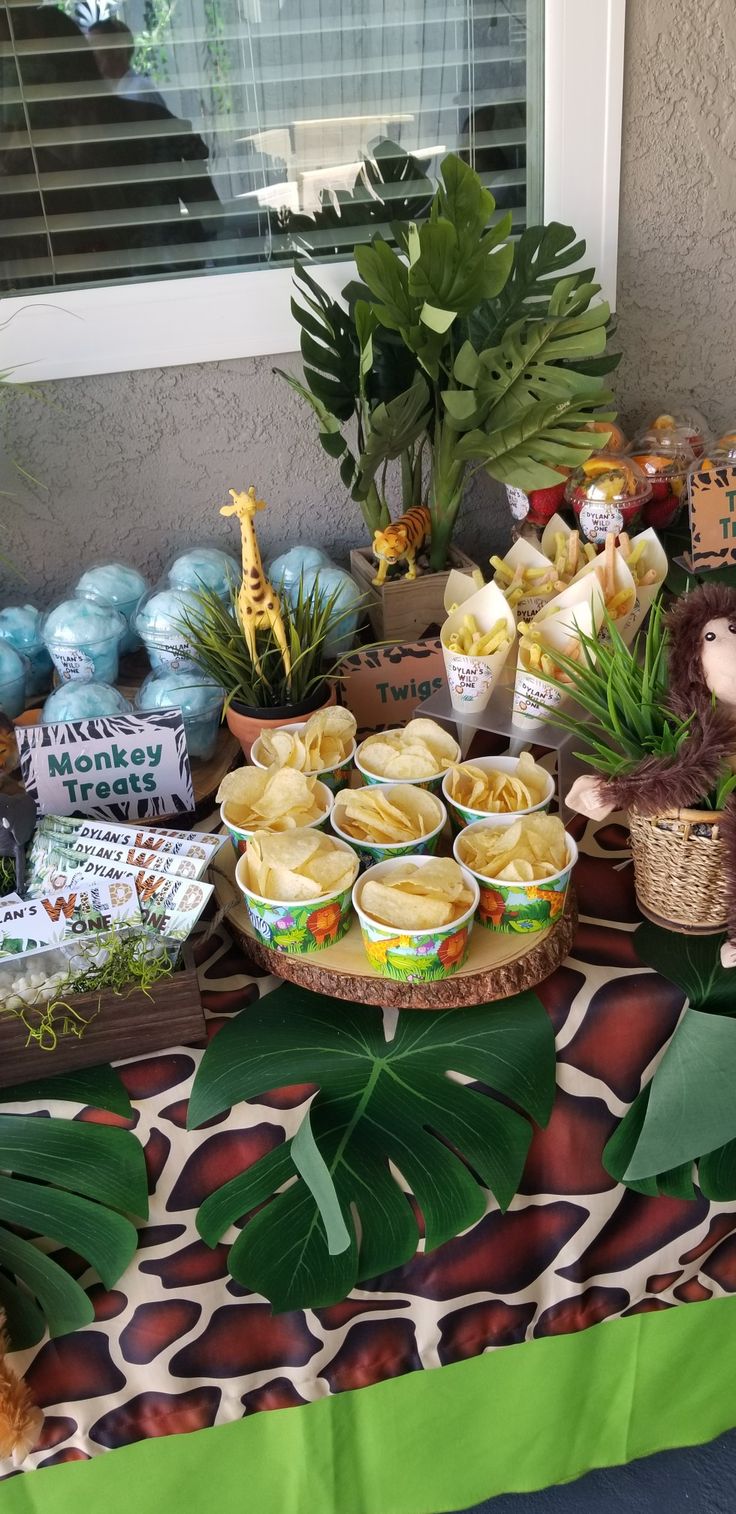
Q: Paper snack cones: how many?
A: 8